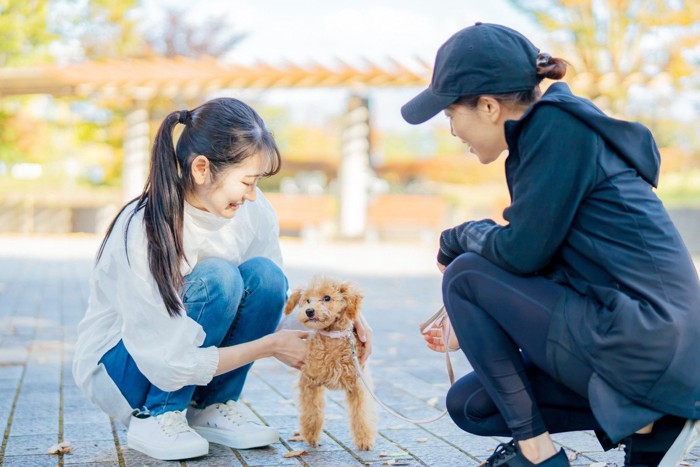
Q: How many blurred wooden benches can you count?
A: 2